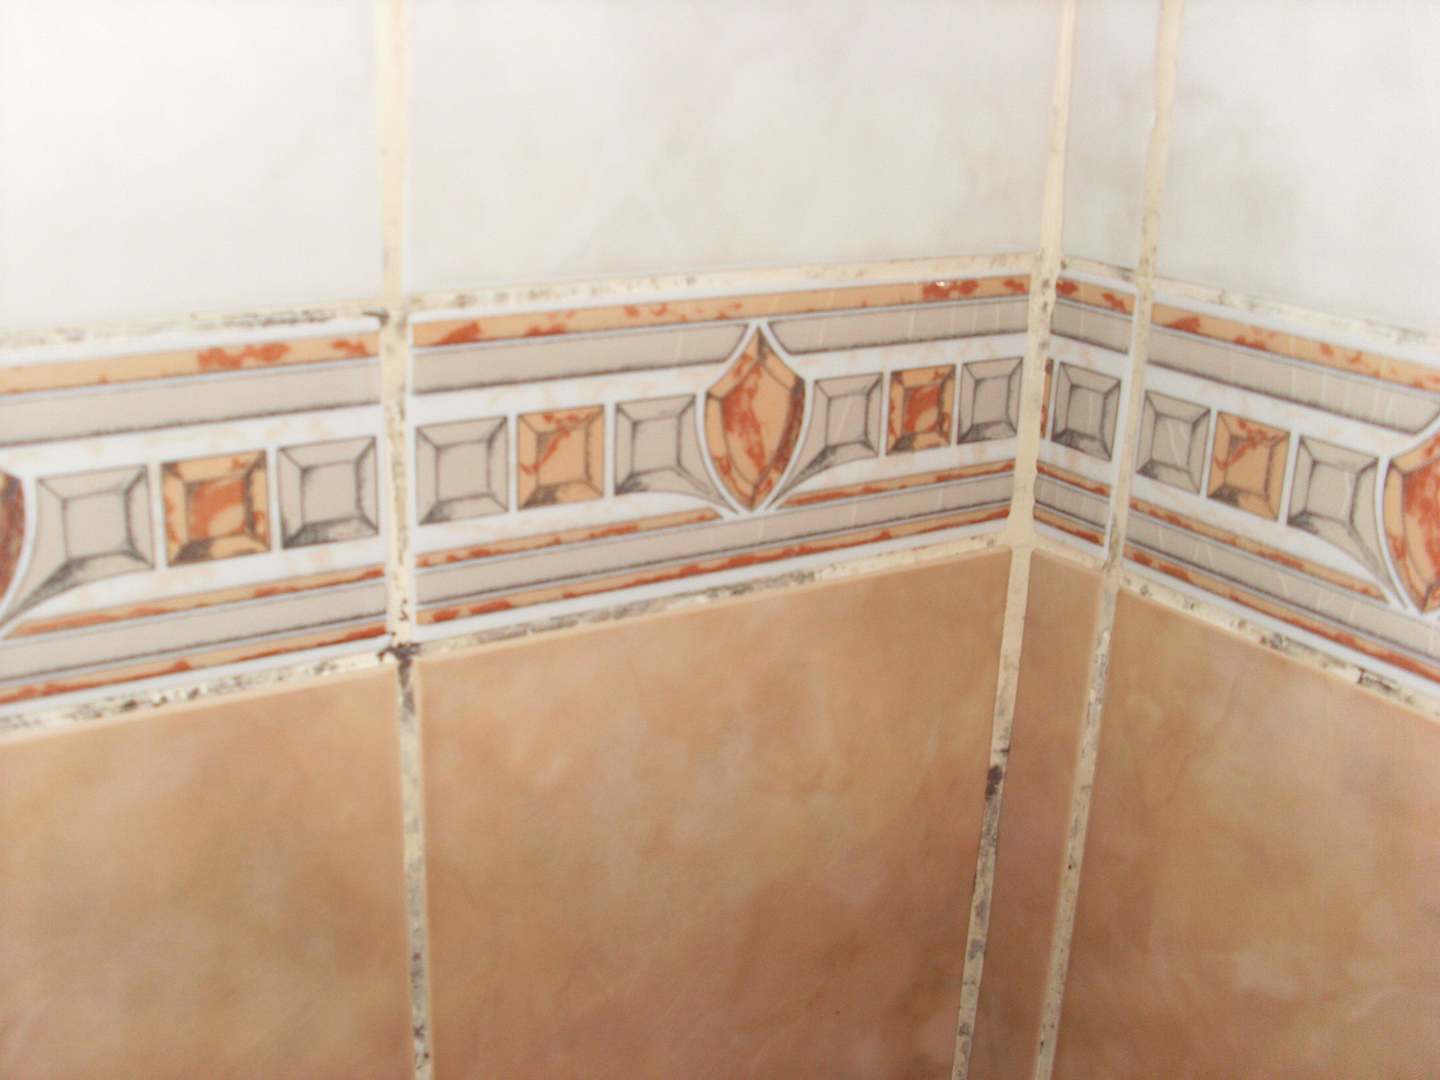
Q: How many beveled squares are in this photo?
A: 13